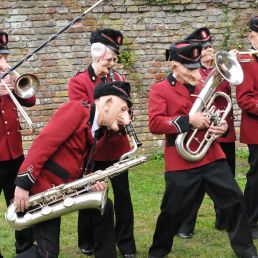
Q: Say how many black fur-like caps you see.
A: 6